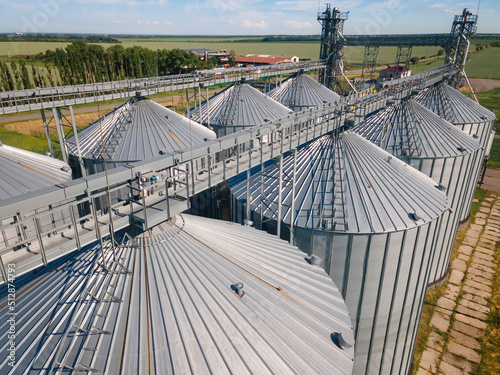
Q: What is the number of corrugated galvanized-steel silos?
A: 8